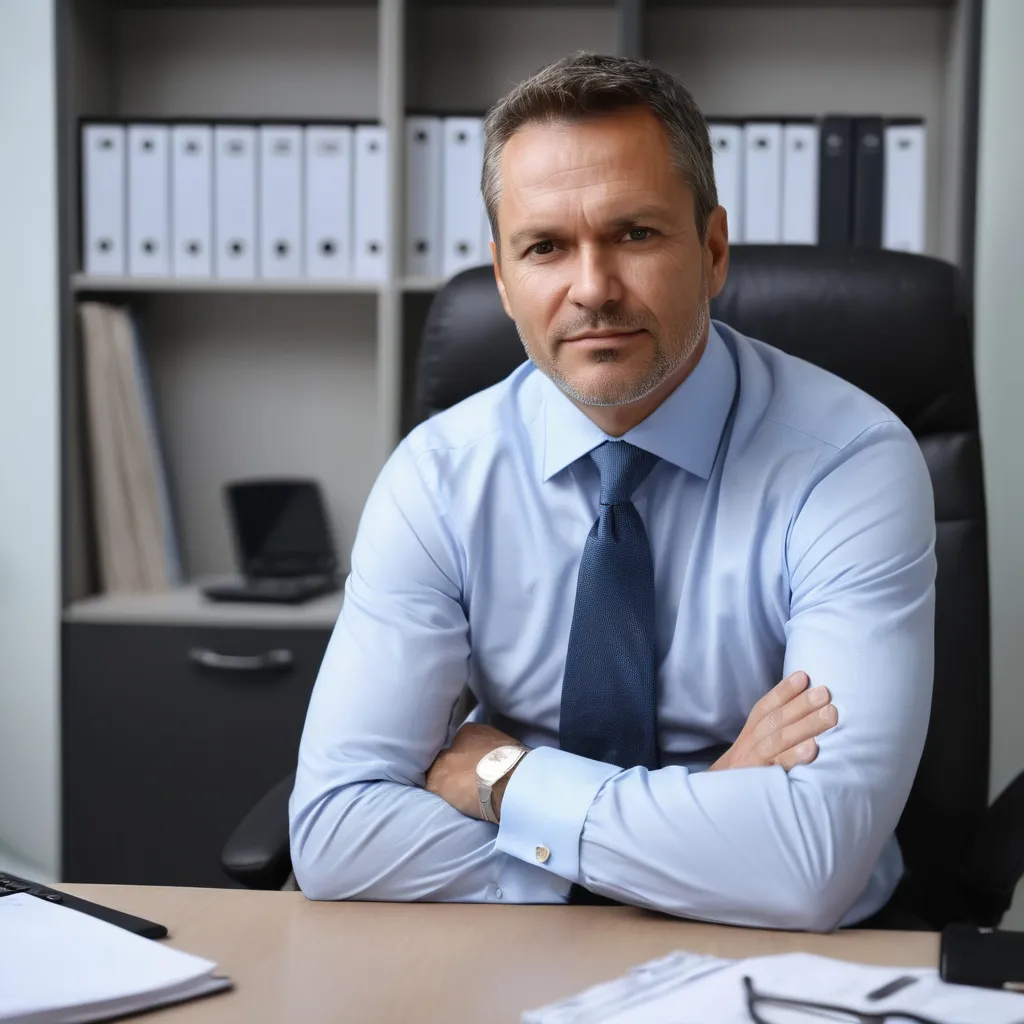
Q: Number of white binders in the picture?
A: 13